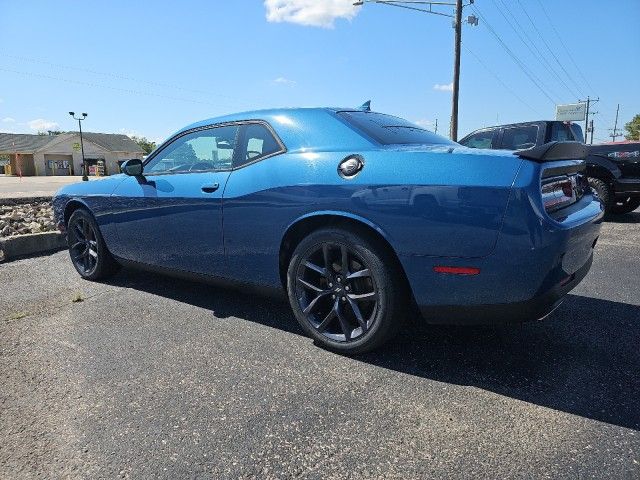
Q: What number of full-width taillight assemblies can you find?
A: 1